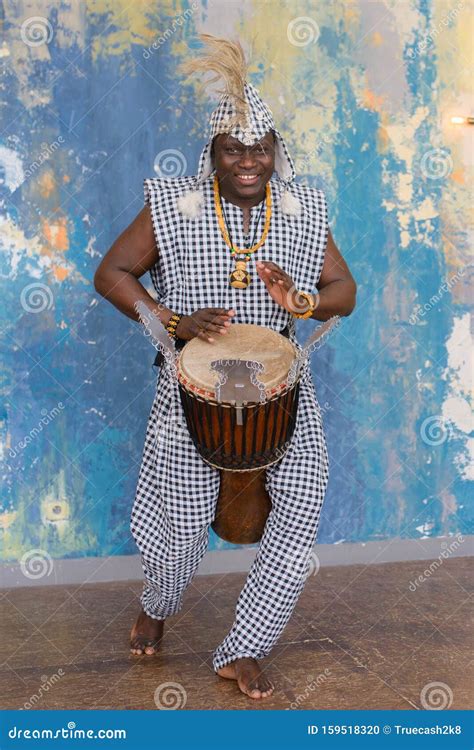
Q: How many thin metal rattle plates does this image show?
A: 3